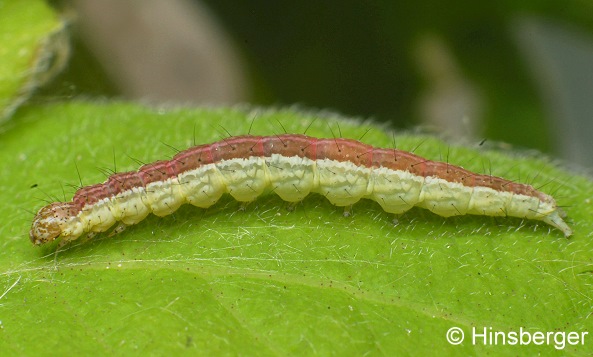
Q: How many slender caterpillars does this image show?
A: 1